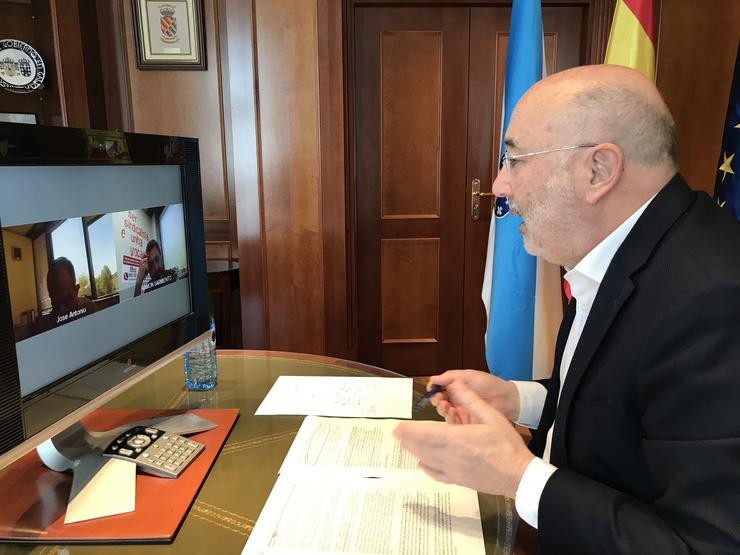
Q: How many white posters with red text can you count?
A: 1